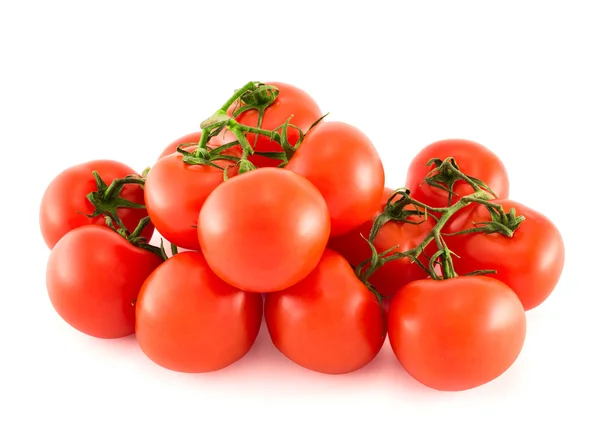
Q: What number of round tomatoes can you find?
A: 13